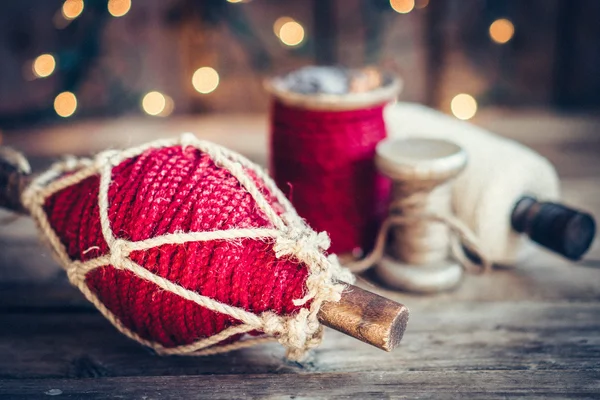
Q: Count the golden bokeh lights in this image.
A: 11